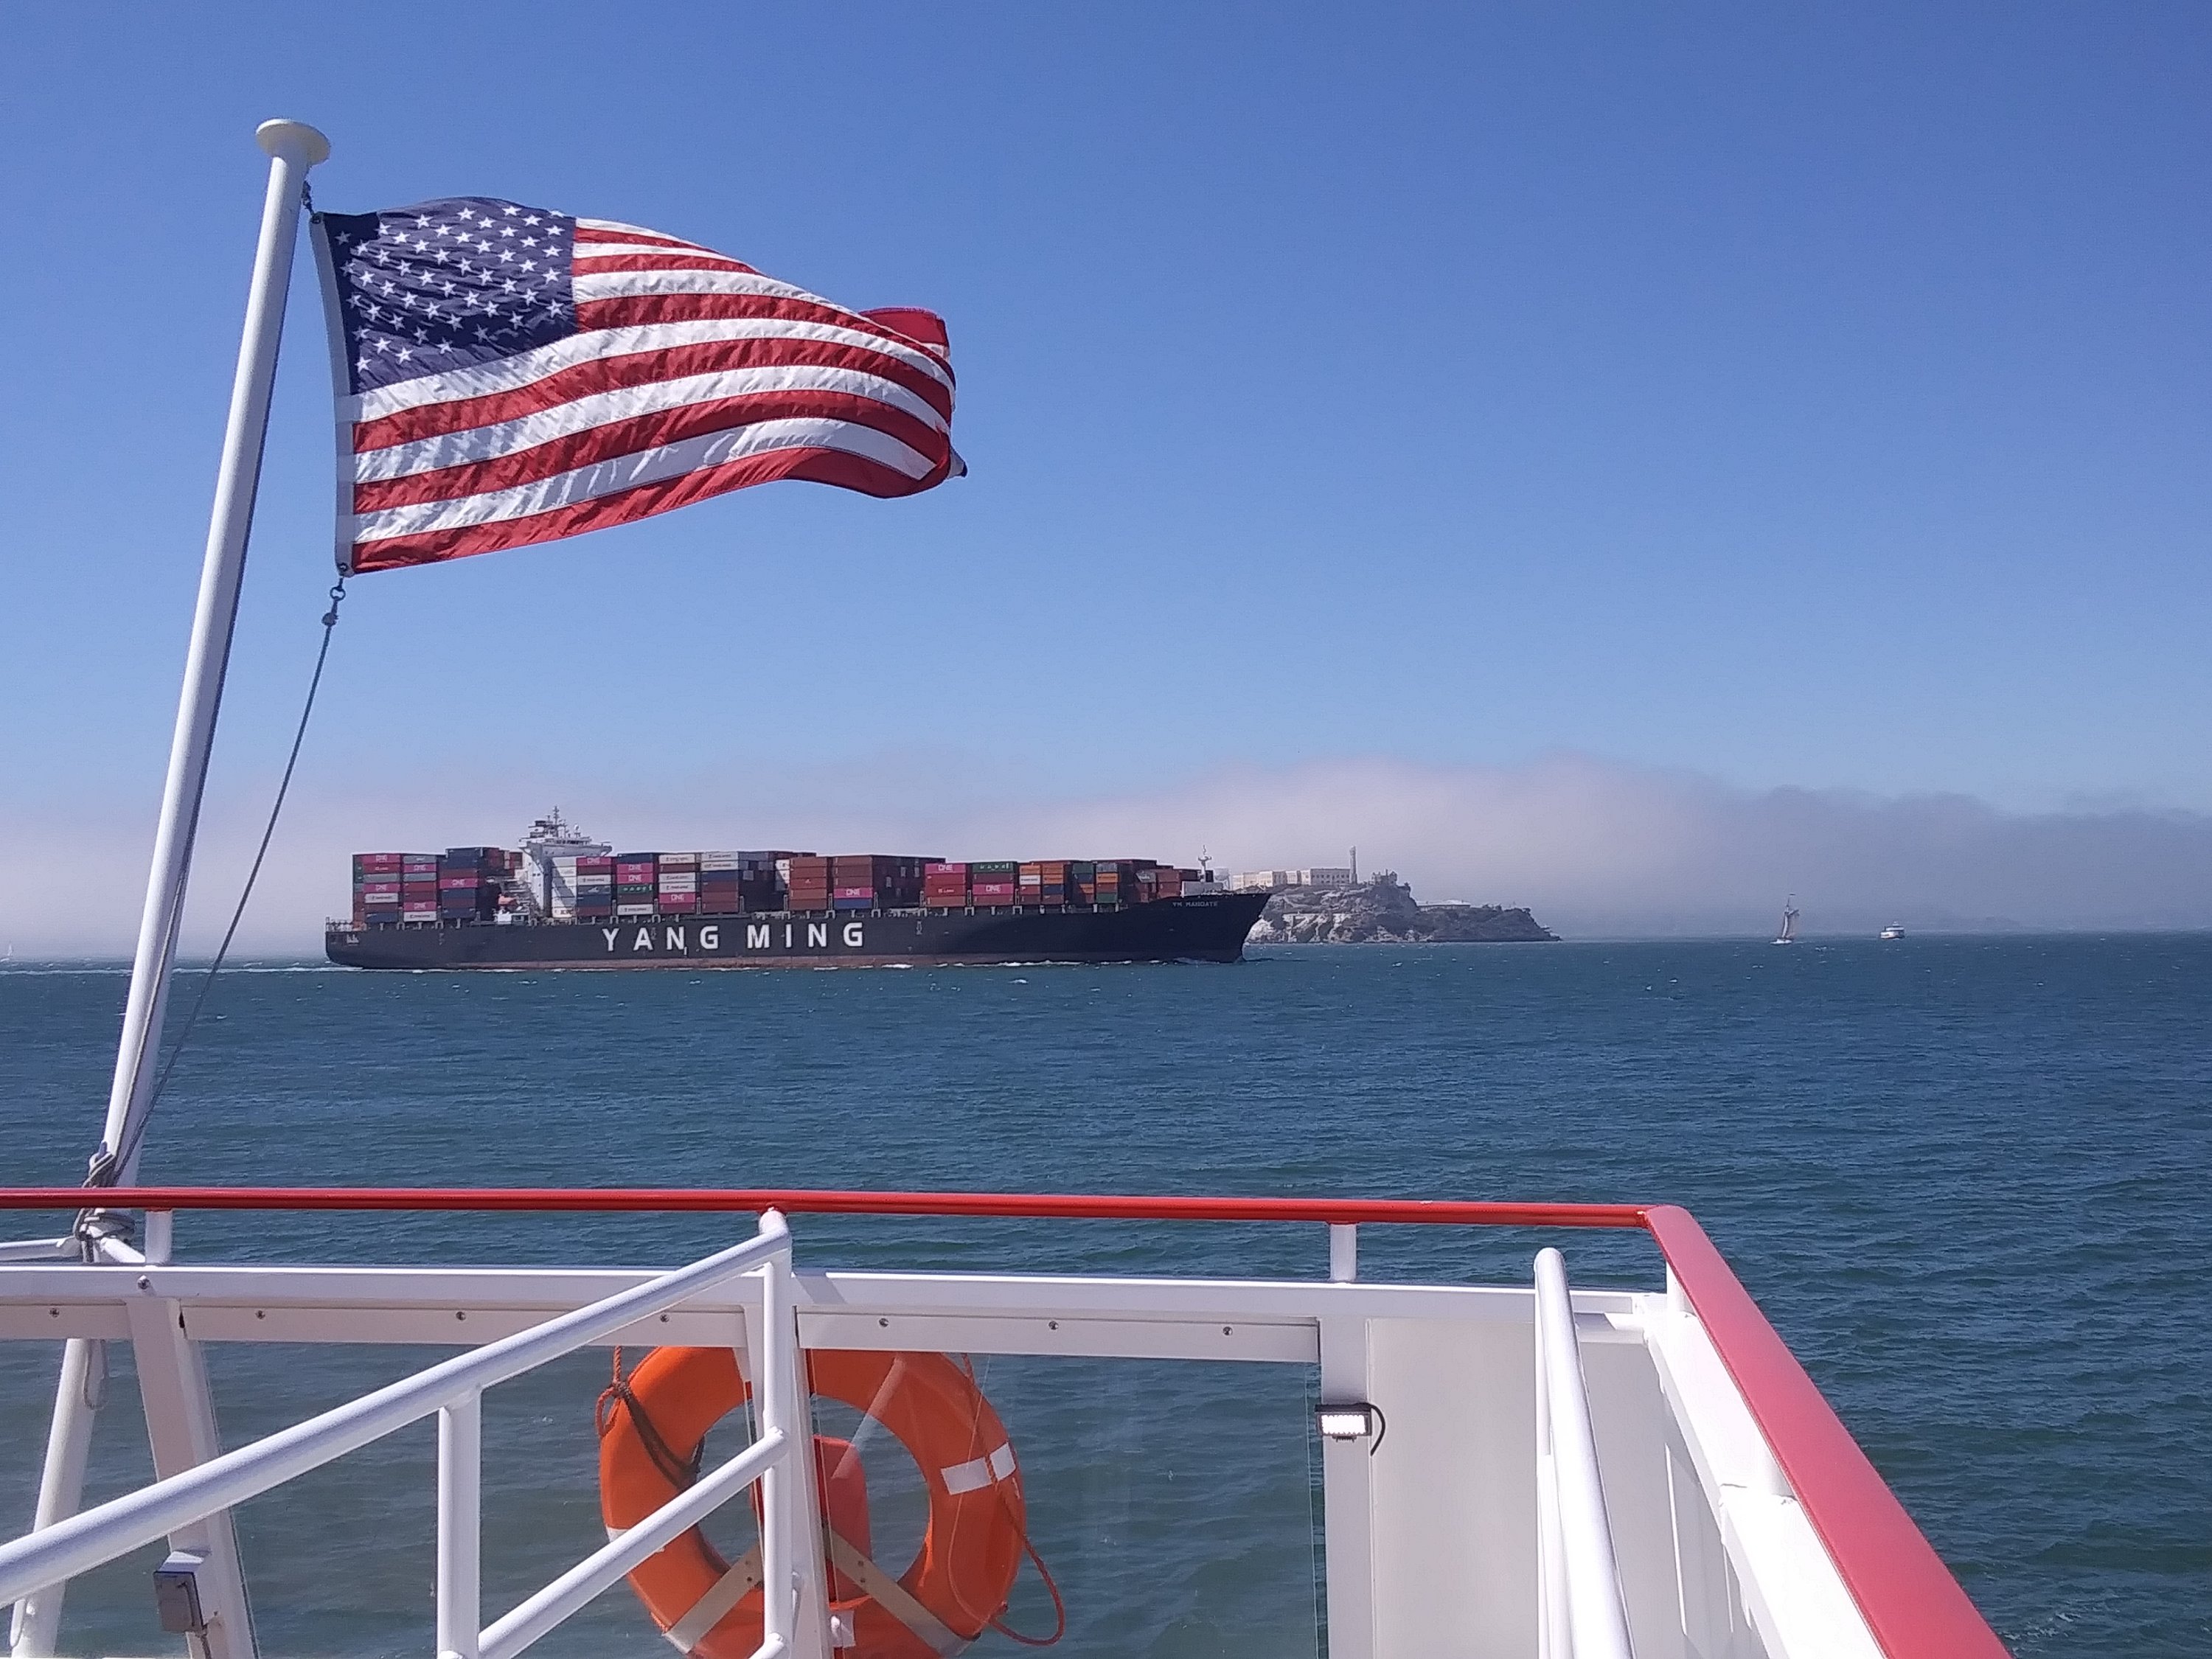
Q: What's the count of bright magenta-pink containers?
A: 12